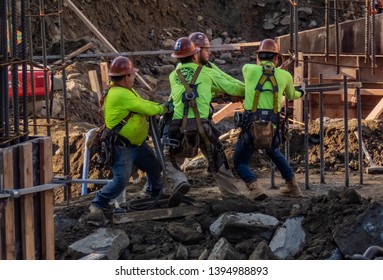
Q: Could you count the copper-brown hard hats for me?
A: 4